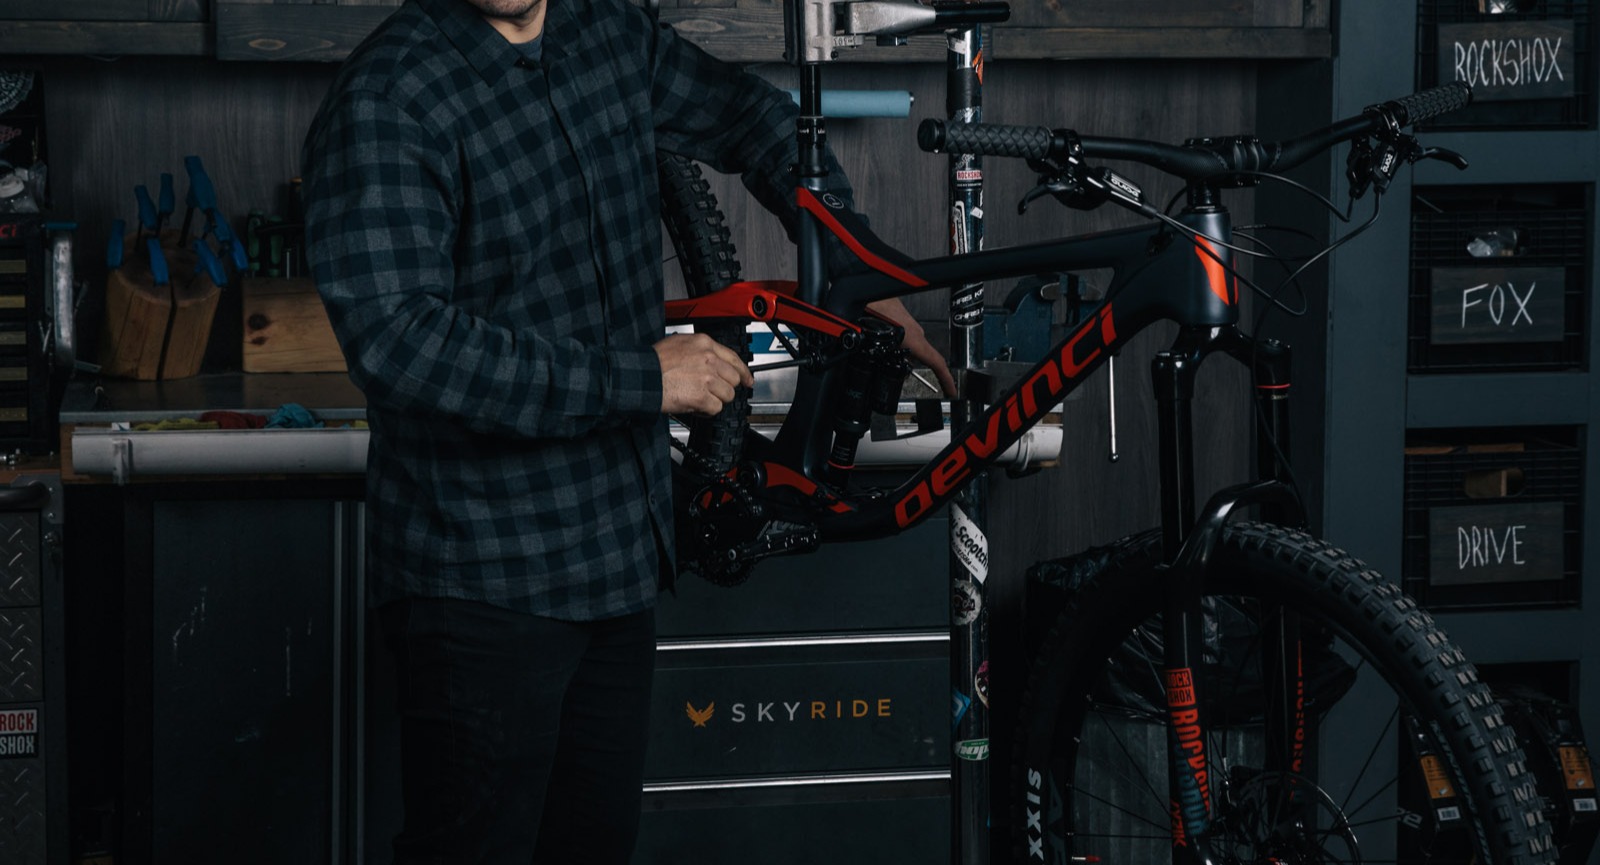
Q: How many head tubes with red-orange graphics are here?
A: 1